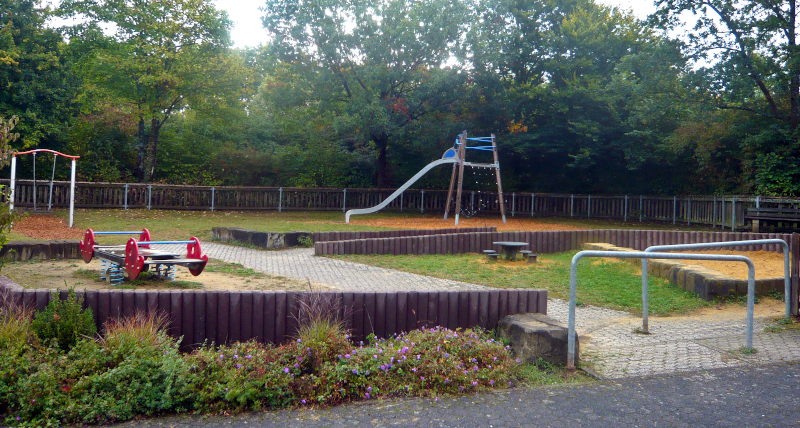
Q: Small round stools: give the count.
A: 4